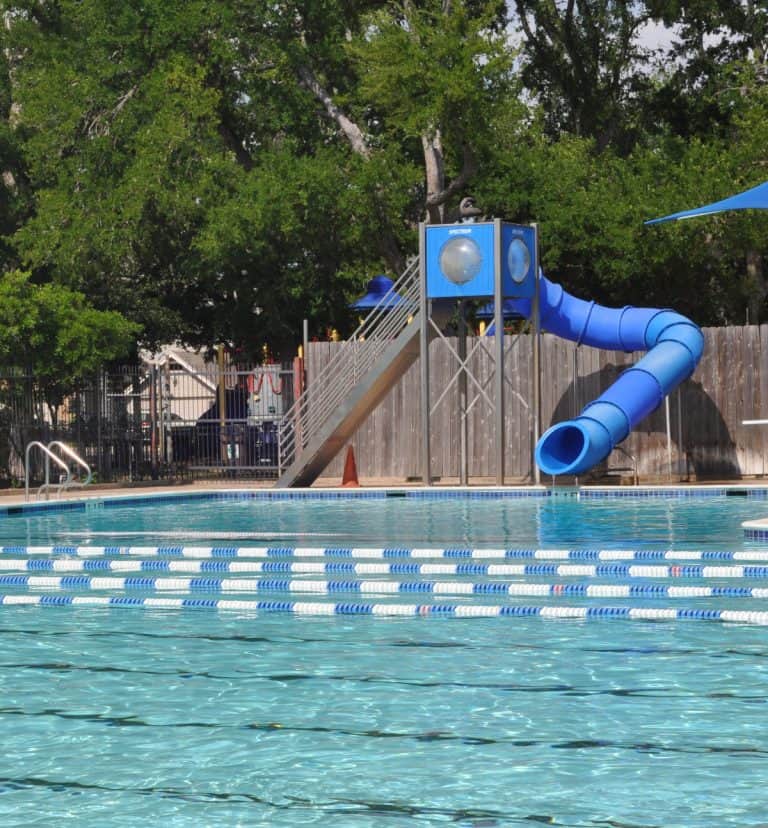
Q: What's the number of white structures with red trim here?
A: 1